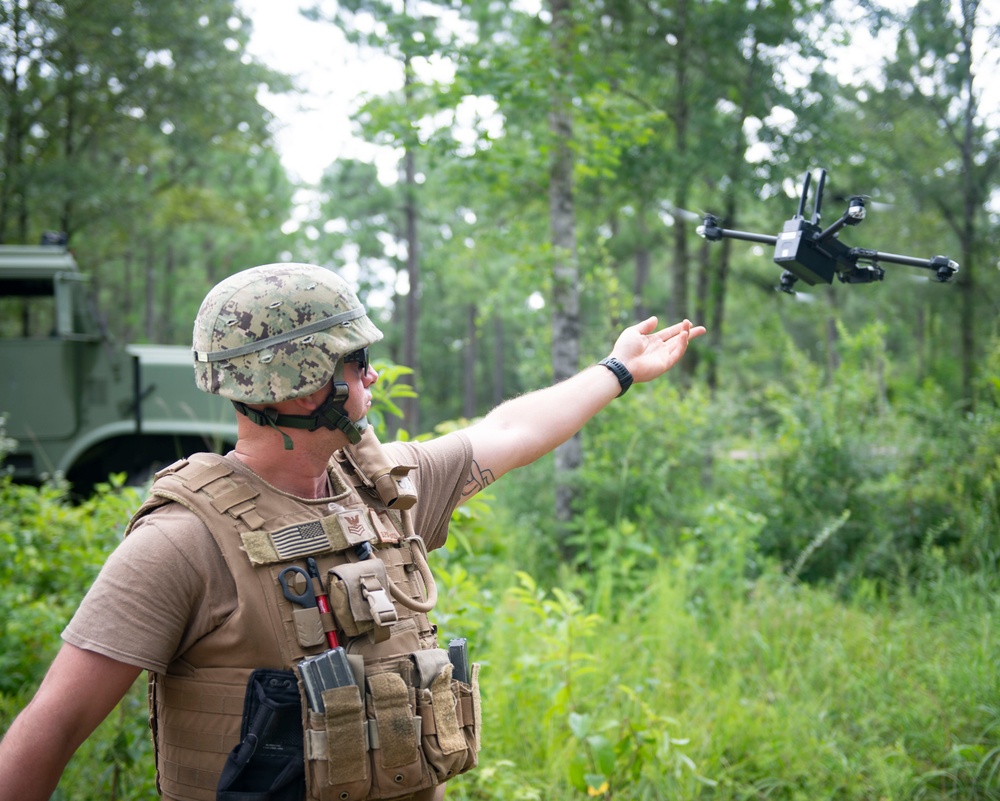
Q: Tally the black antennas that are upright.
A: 2